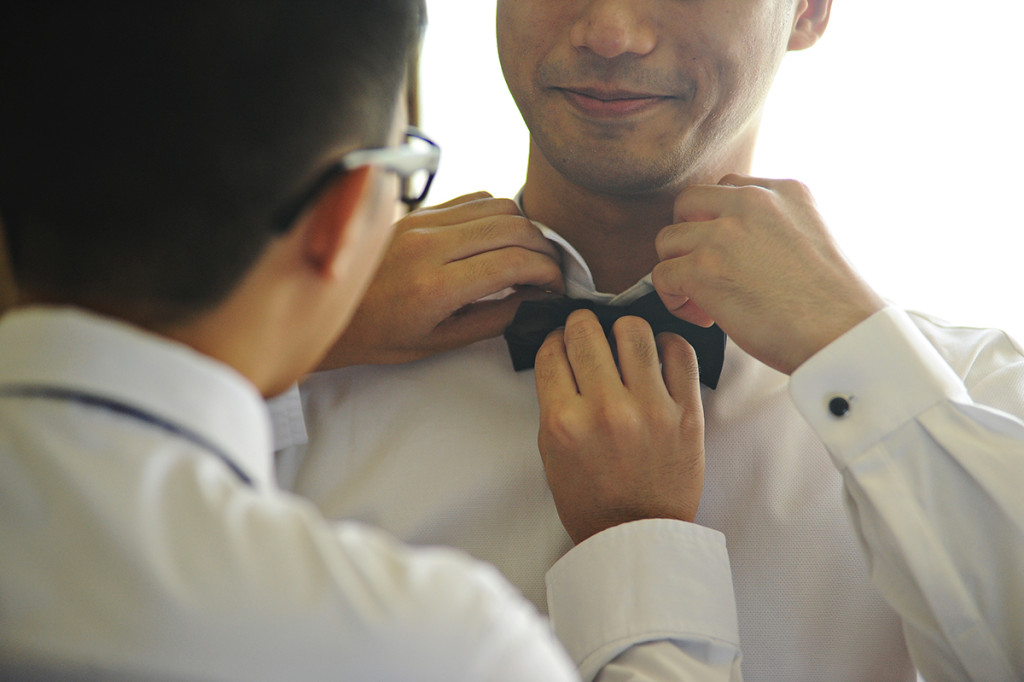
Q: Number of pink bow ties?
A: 0